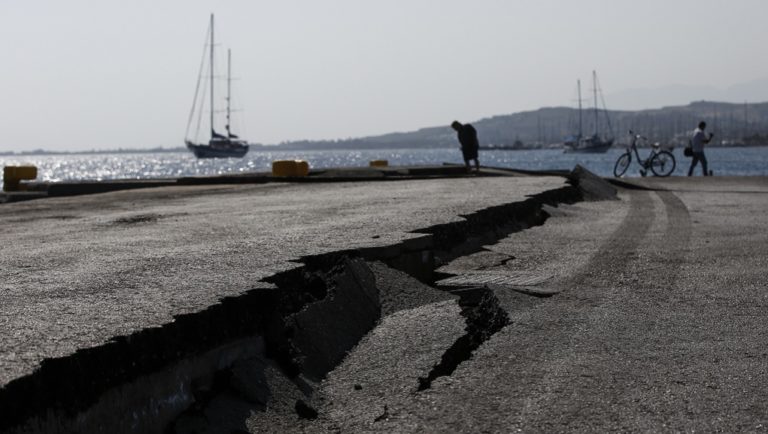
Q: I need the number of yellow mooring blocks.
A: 3